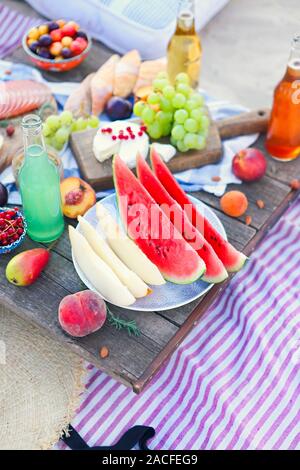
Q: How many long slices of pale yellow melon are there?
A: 3